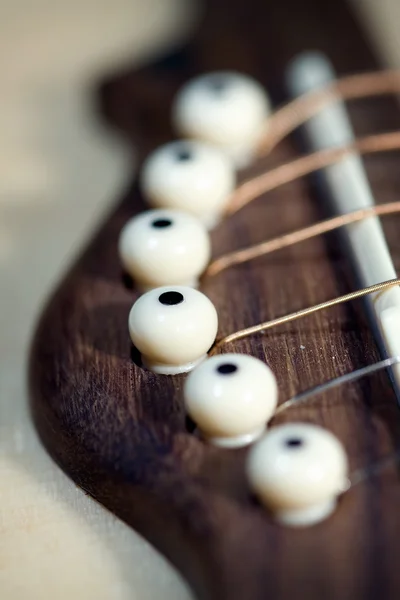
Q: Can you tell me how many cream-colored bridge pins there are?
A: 6